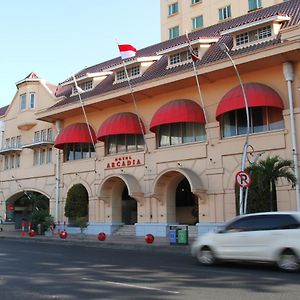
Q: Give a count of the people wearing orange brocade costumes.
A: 0